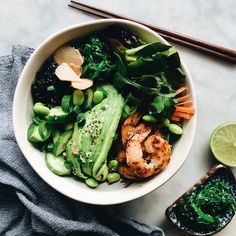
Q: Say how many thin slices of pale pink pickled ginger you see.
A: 3